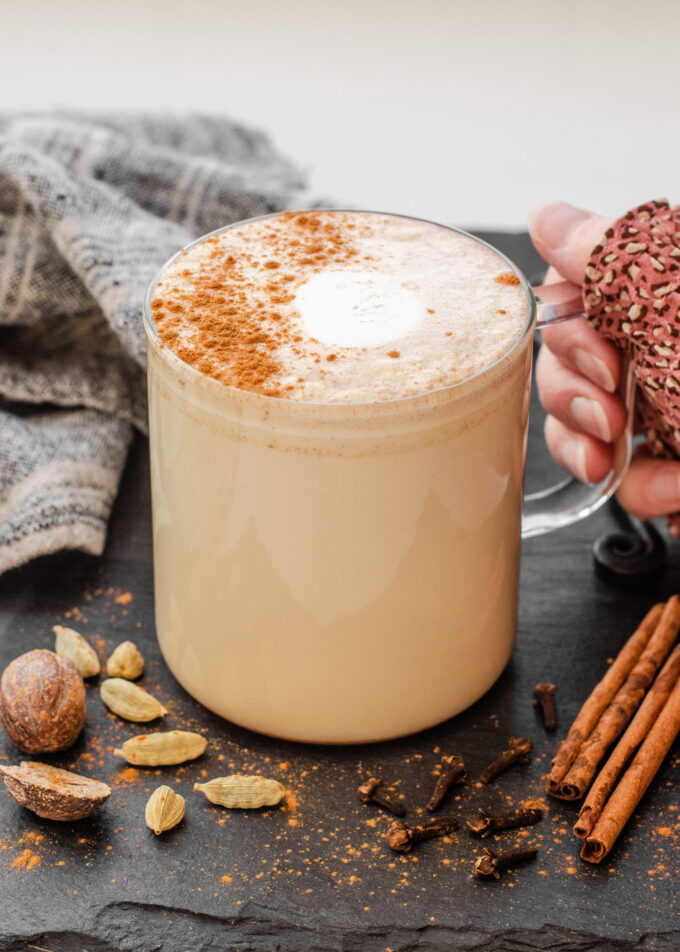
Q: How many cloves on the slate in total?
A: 7